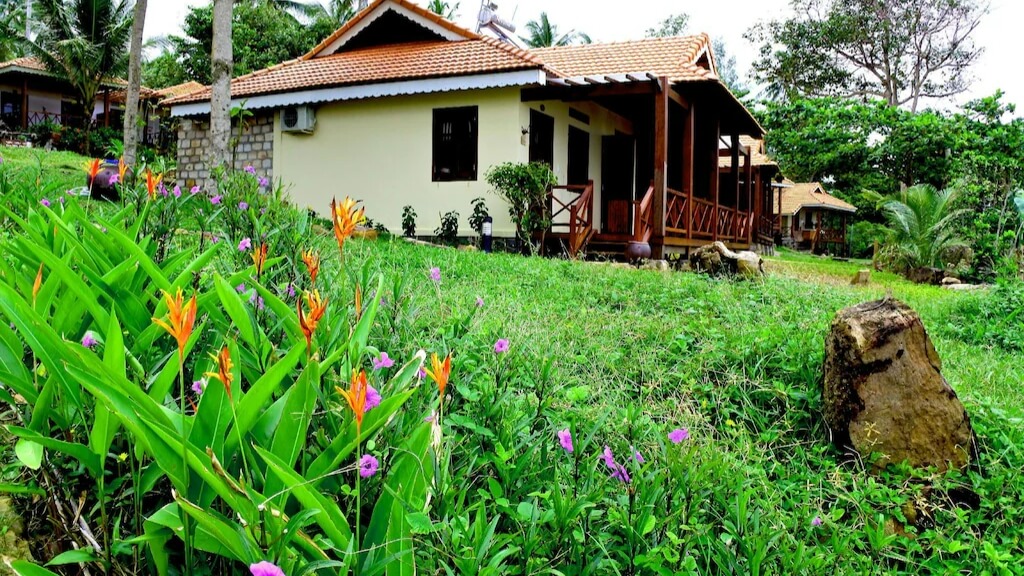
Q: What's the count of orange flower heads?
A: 13